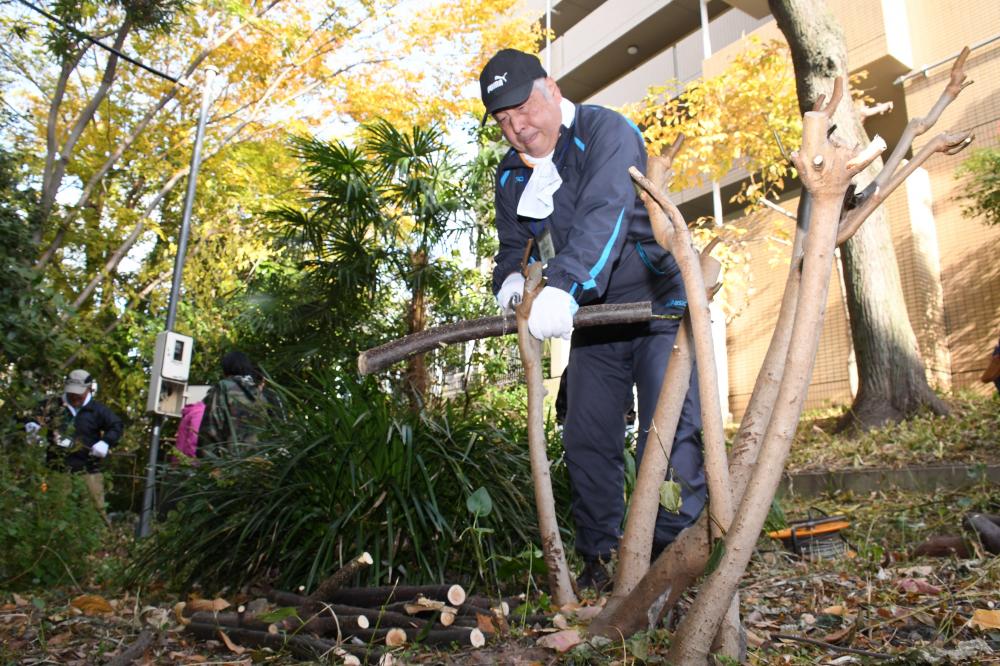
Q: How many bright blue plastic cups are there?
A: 0